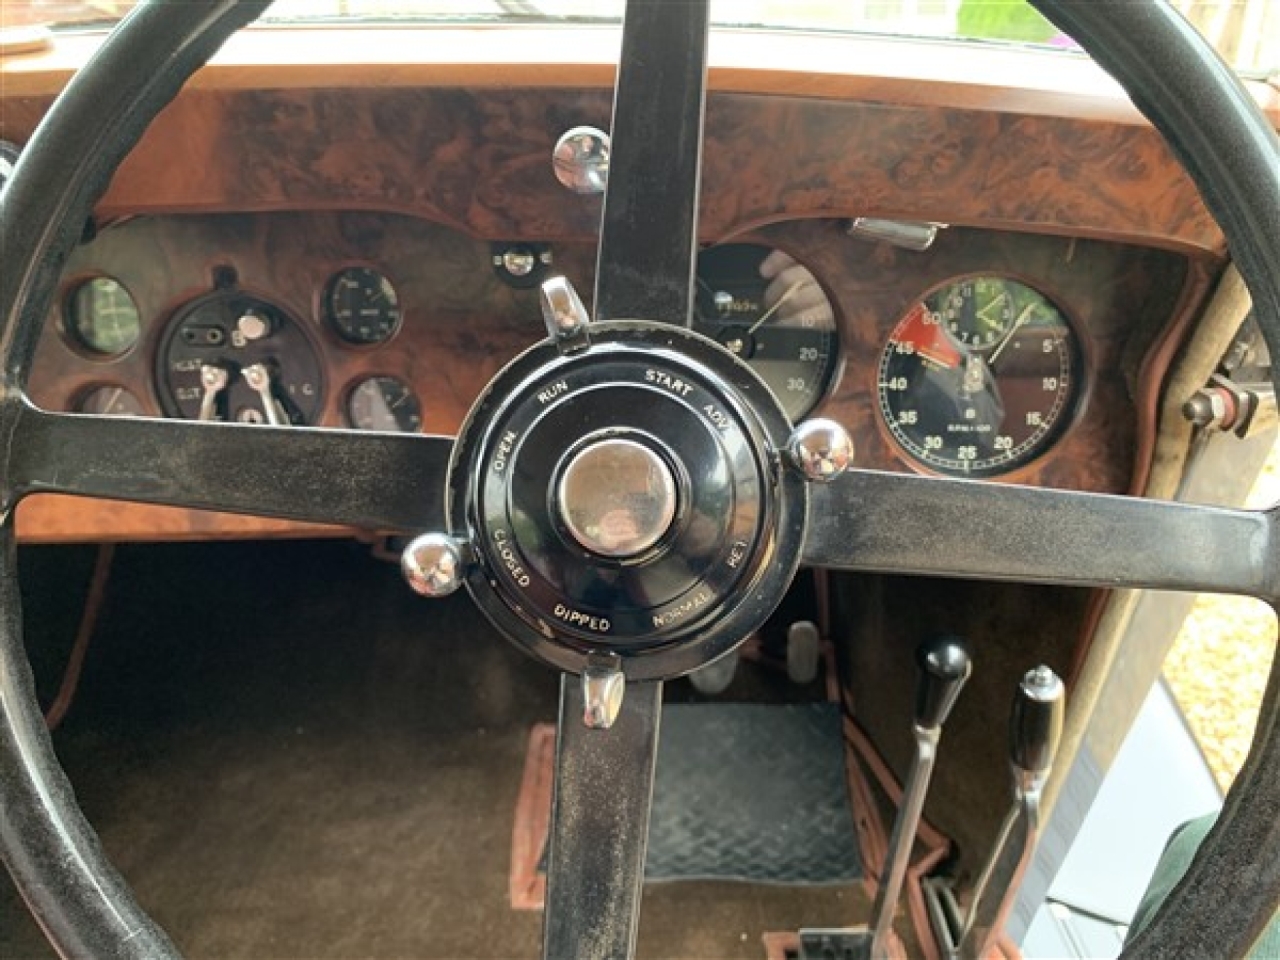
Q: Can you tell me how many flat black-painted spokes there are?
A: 4